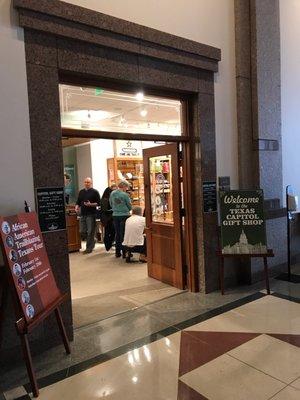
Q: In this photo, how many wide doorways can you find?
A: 1